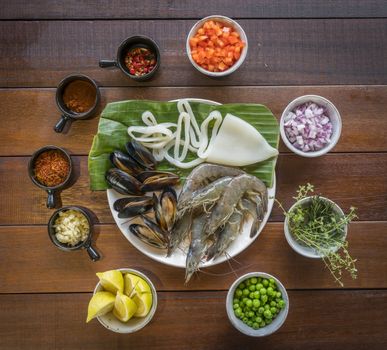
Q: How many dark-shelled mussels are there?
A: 7